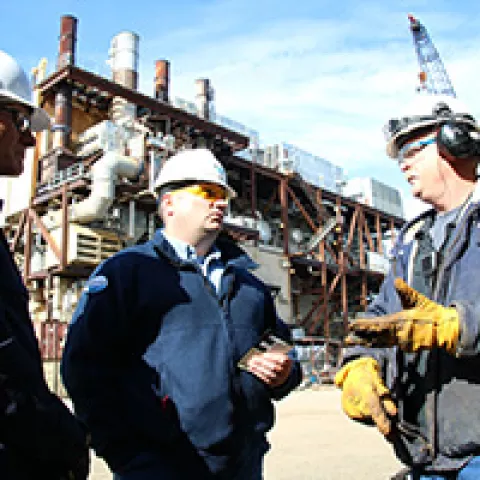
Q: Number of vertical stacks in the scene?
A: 4